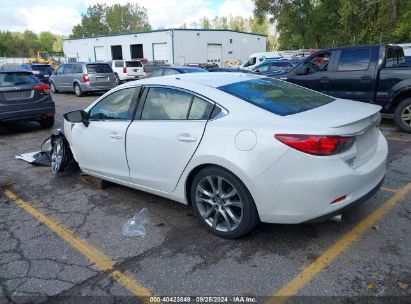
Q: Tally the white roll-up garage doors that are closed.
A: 3